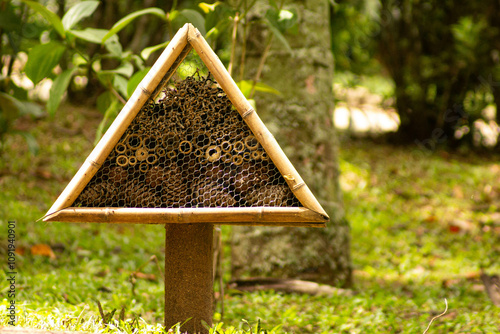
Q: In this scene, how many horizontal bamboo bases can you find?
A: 1